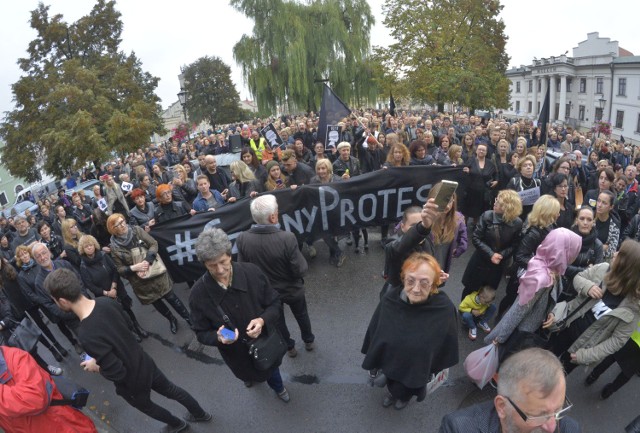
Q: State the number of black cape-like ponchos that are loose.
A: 1